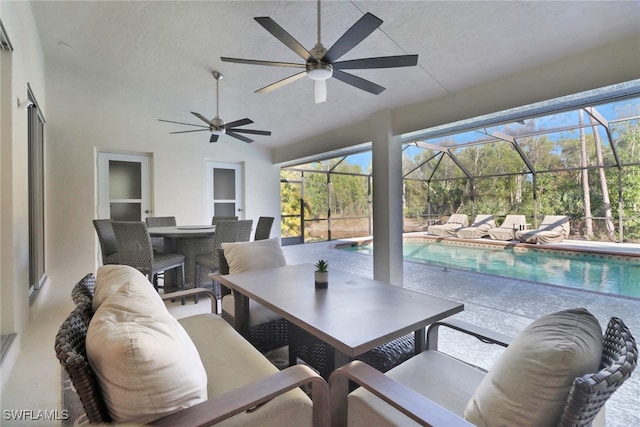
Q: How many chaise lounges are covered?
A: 4